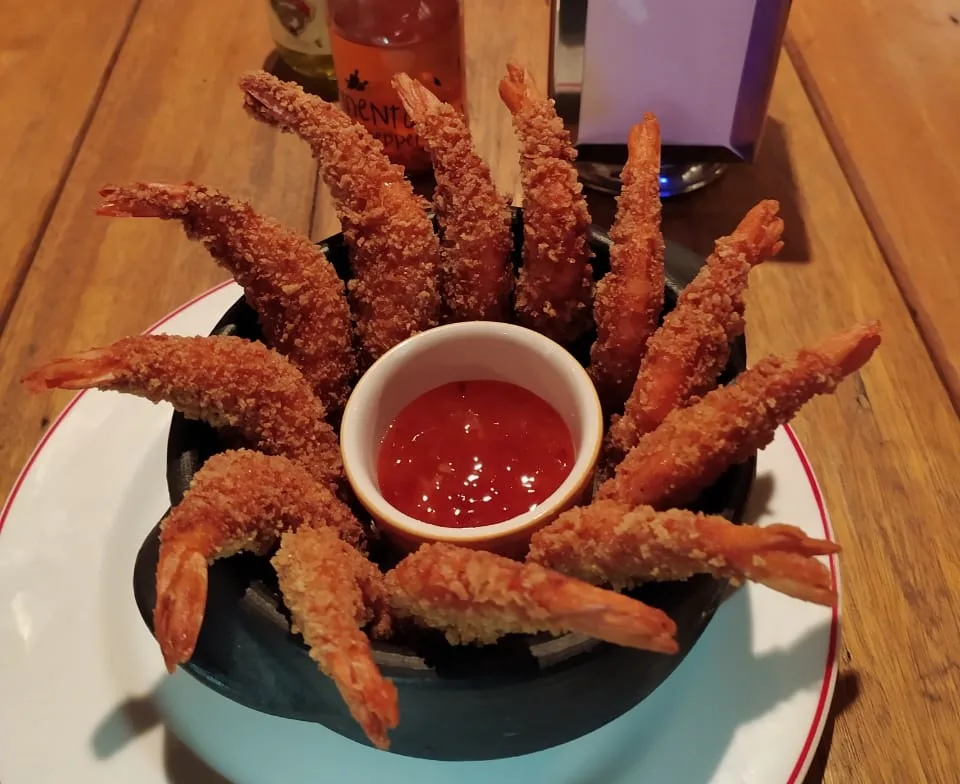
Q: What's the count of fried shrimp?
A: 12